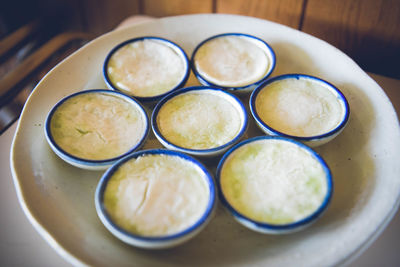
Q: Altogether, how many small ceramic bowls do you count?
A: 7